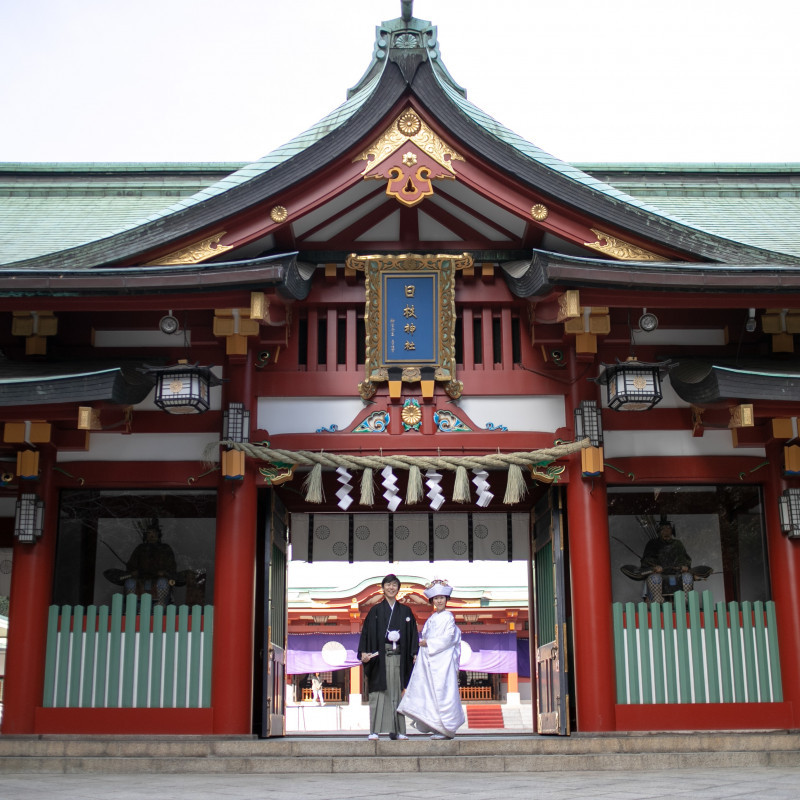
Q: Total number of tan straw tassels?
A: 5